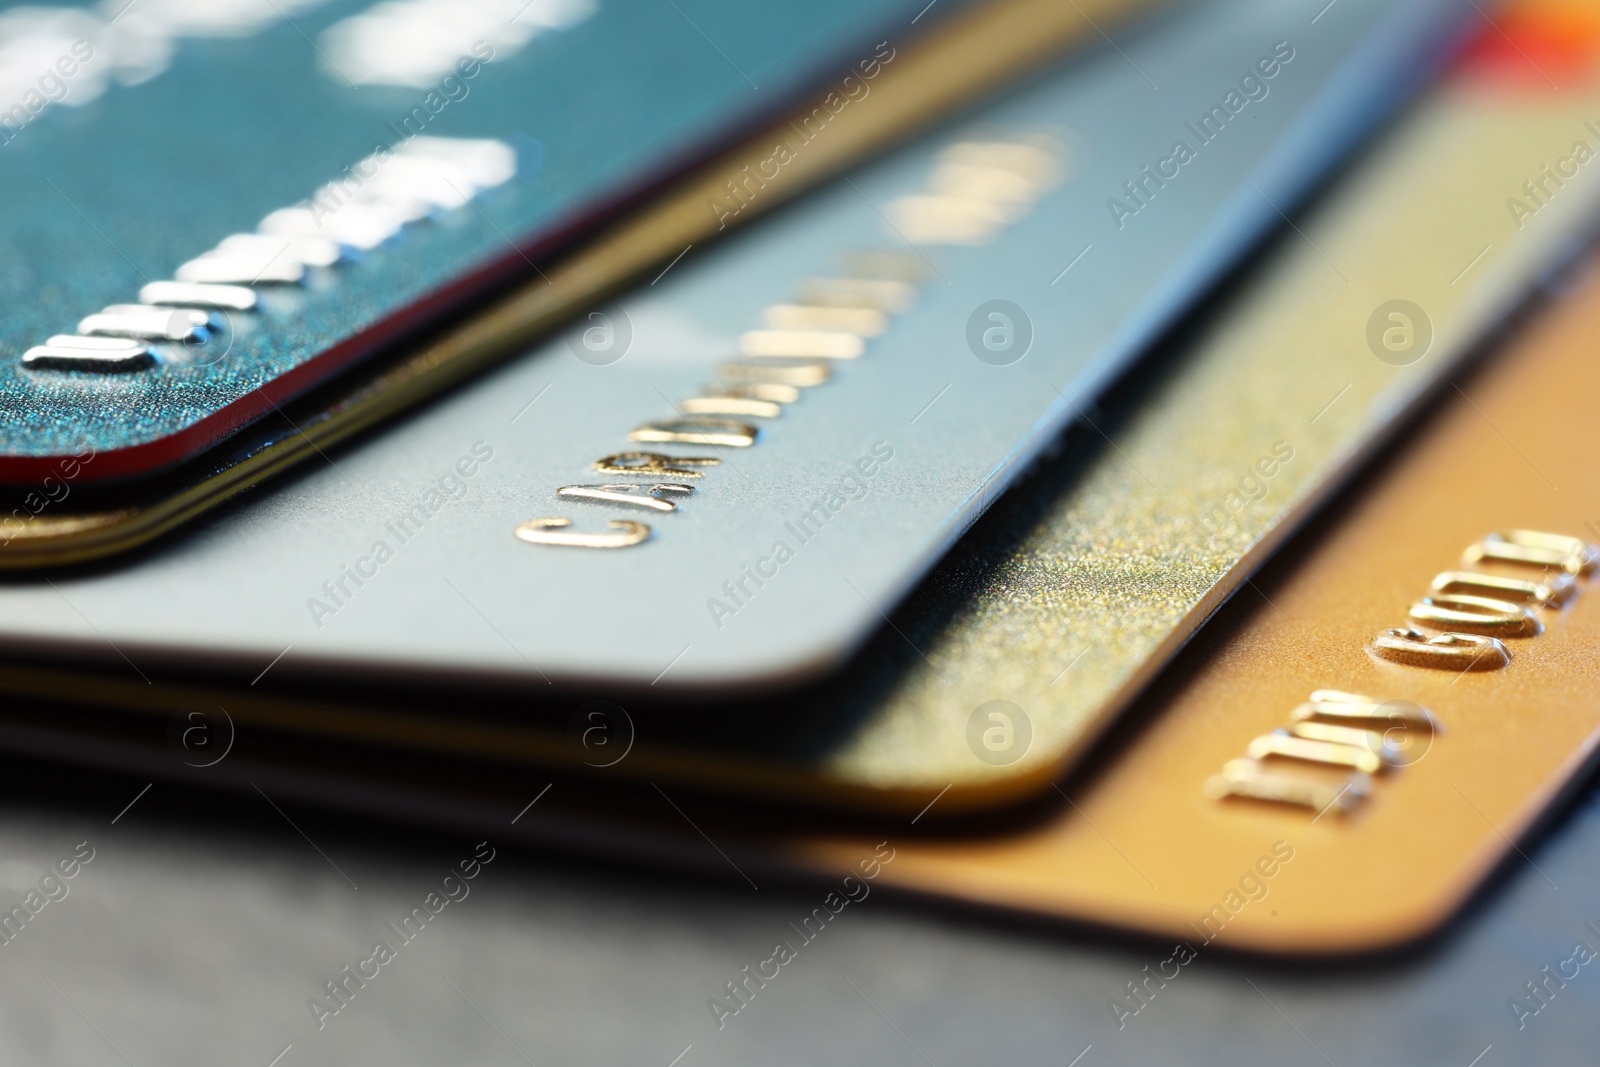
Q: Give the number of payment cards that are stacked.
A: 5